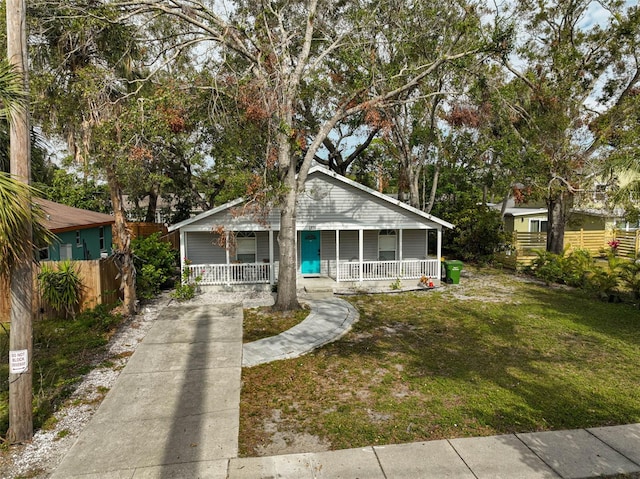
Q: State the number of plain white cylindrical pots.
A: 0